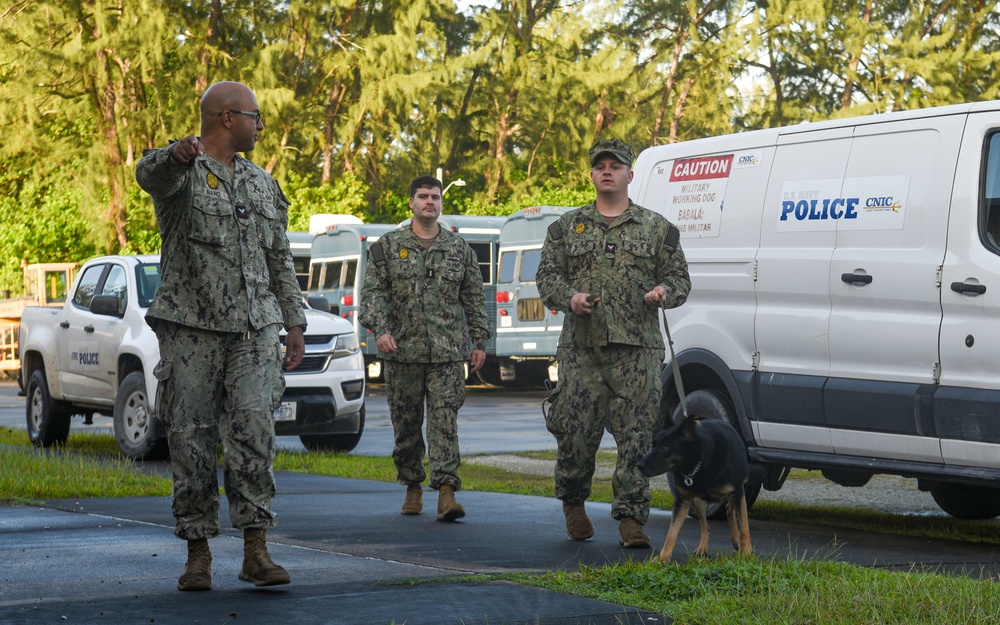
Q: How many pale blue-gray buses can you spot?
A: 4